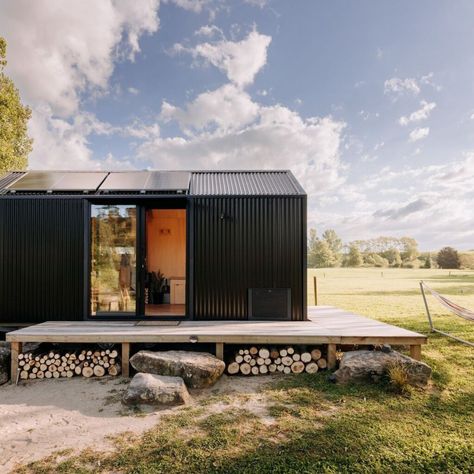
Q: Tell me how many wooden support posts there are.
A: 5